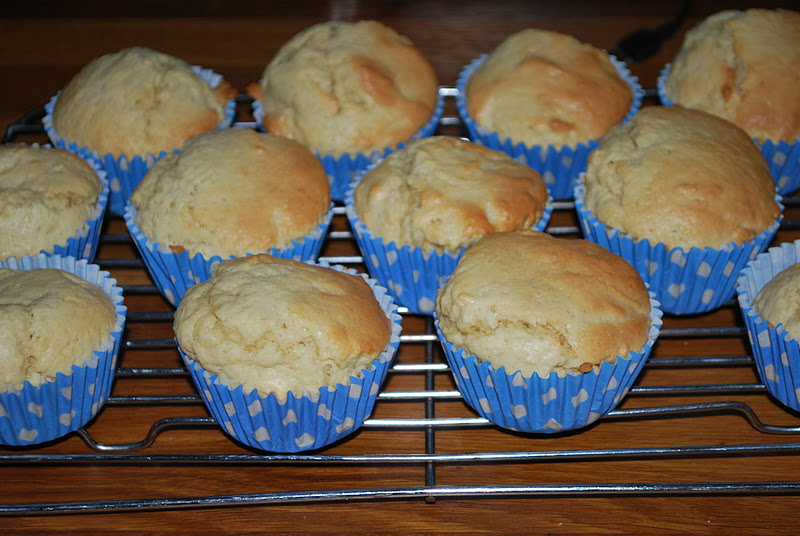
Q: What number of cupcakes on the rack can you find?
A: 12